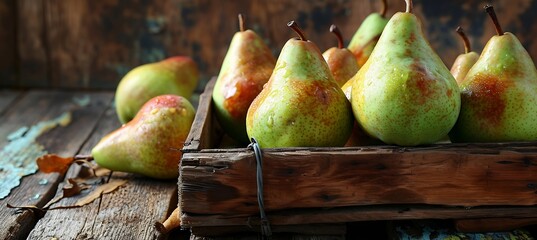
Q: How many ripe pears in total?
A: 9